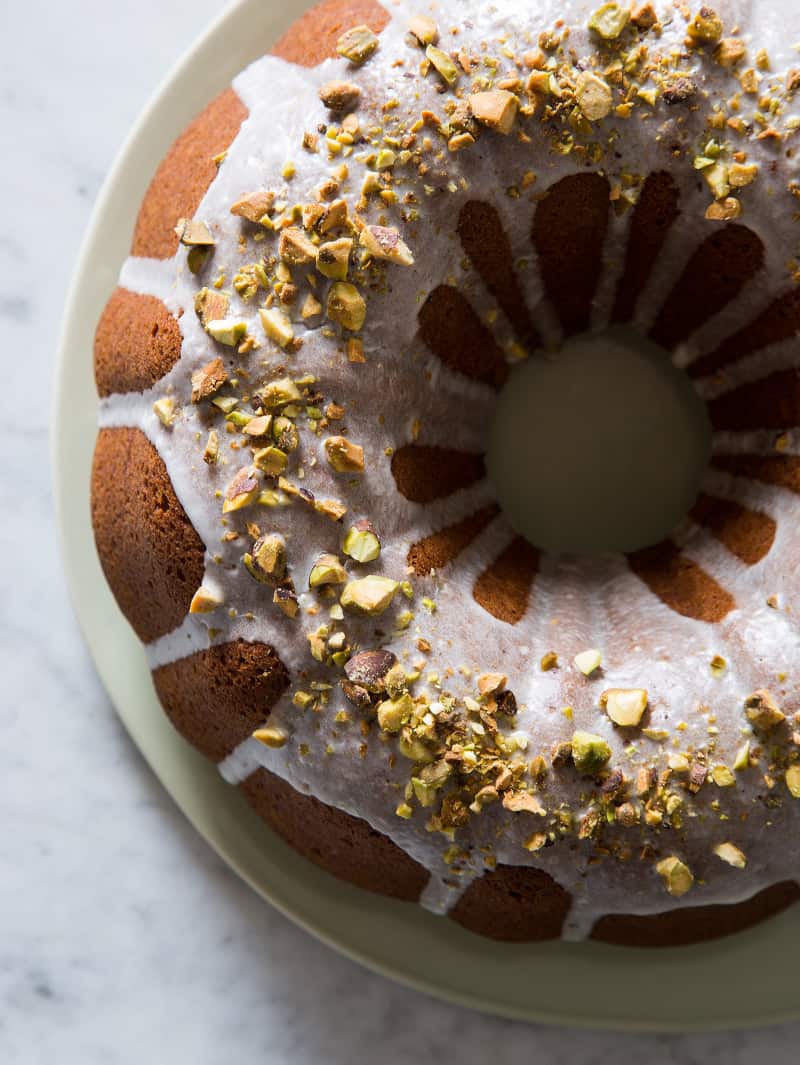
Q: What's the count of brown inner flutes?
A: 13